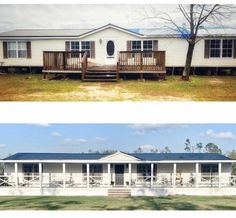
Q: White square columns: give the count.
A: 10